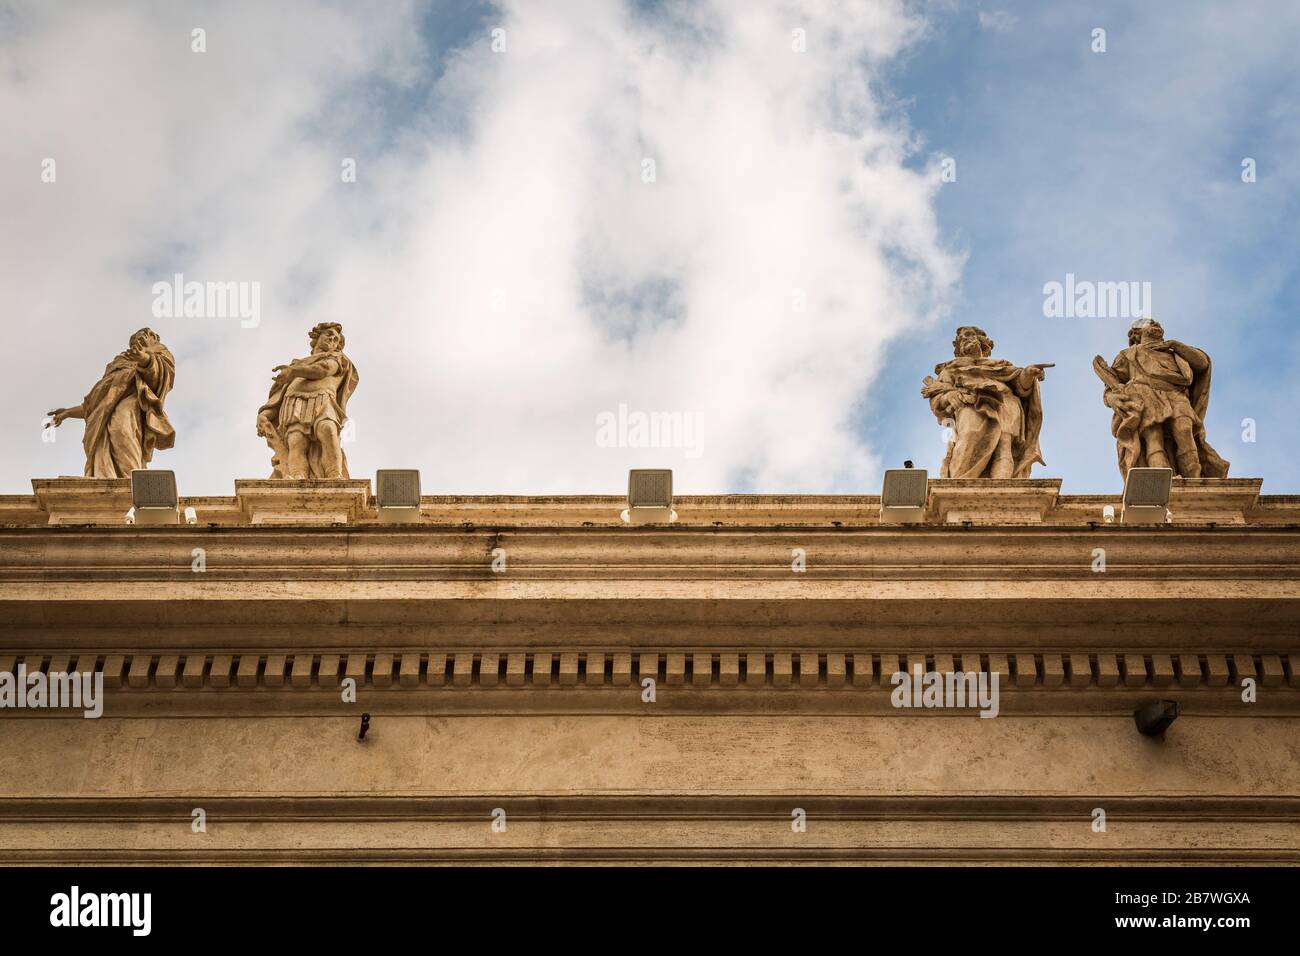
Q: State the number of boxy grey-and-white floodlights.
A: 5